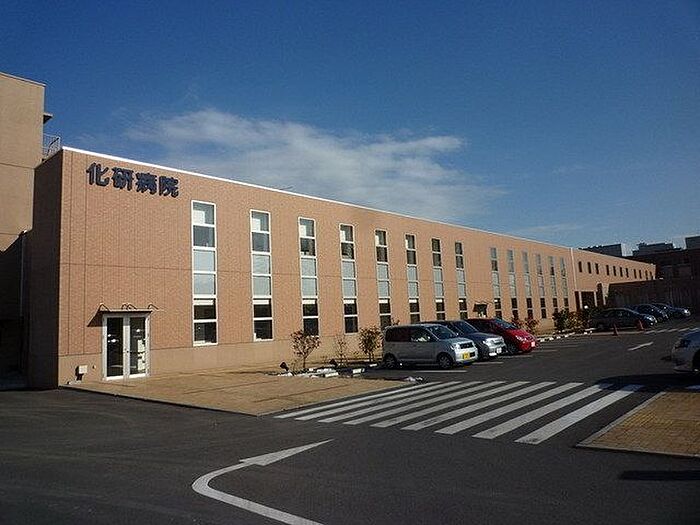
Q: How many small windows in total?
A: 11